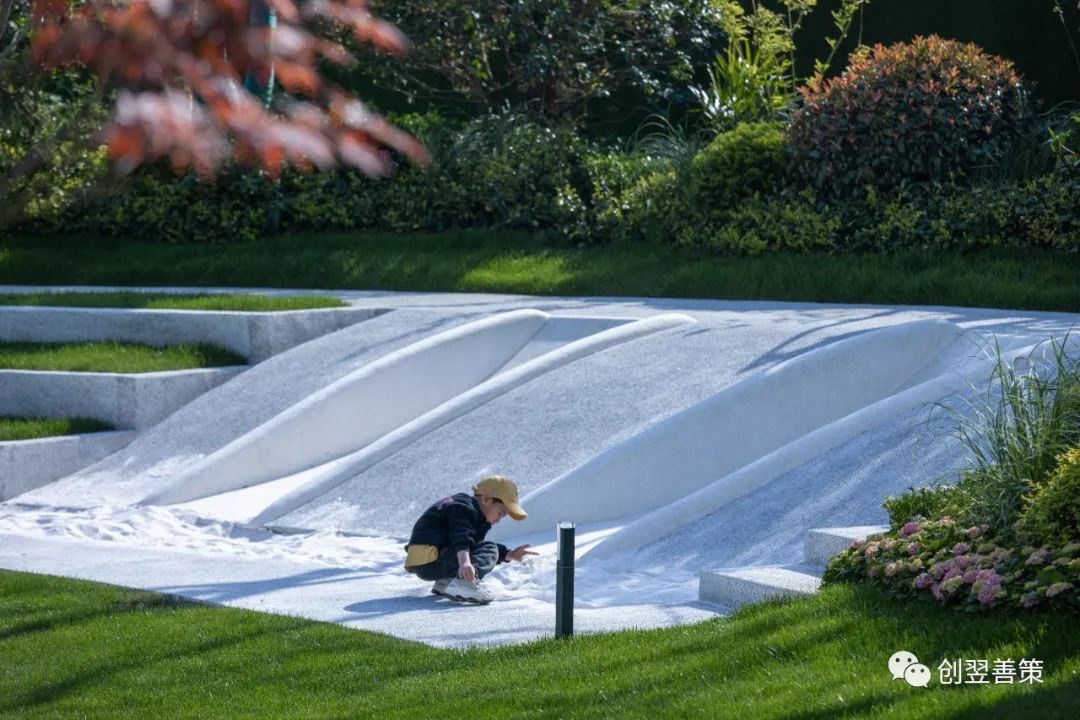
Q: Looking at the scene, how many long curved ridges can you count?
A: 4